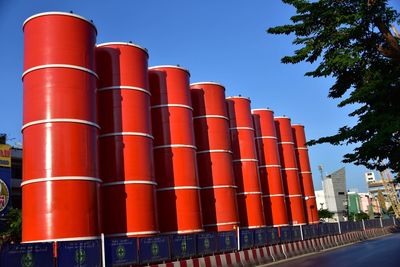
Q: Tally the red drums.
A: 8